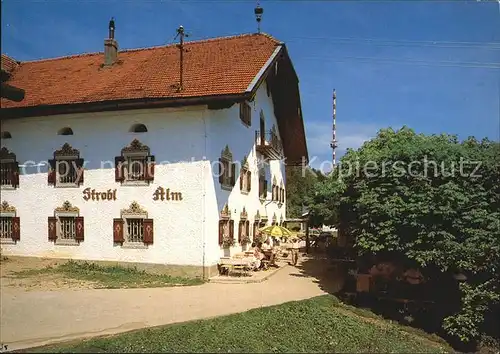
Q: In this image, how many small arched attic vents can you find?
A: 3